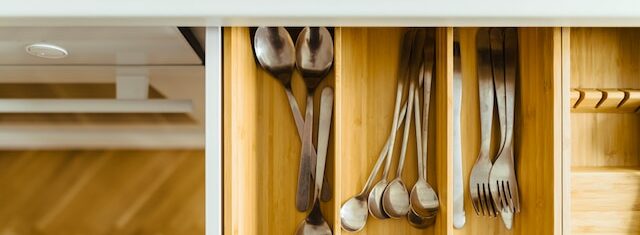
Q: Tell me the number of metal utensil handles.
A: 12